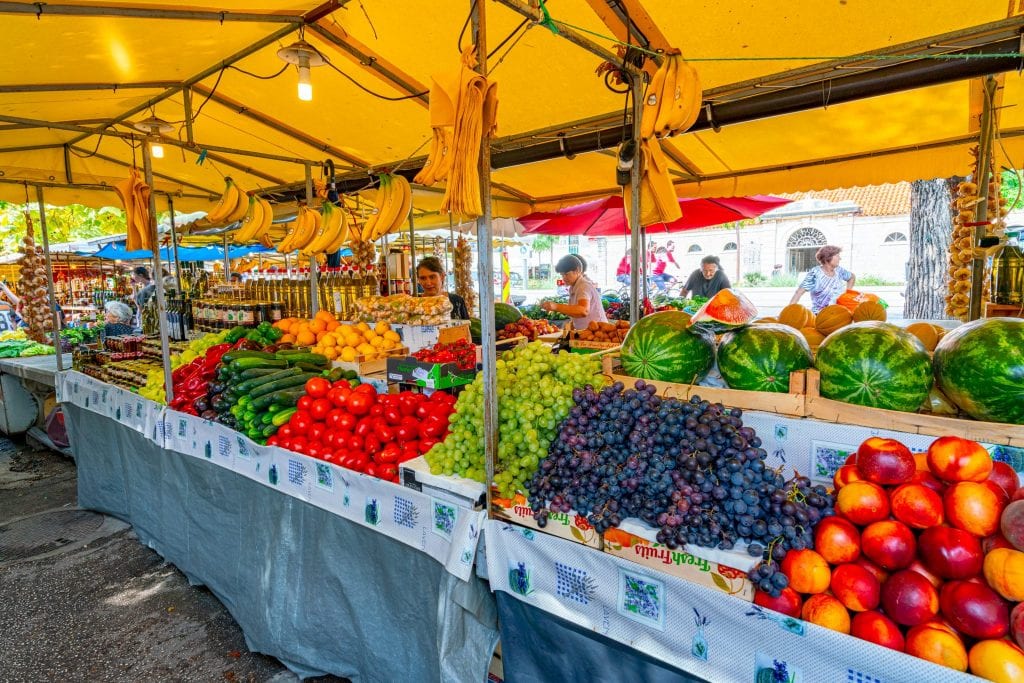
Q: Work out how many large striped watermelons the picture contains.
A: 4